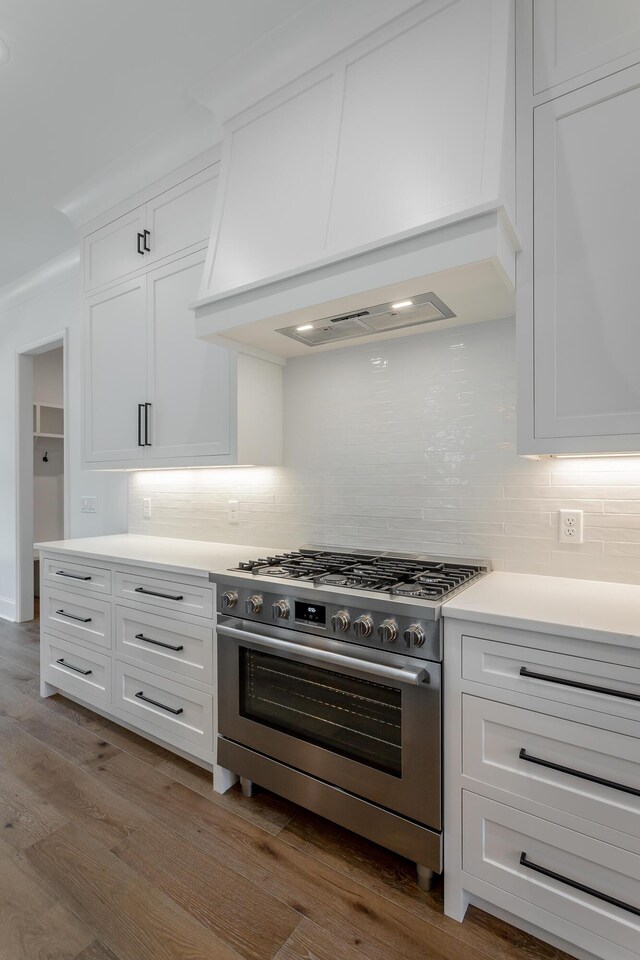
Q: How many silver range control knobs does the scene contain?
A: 7